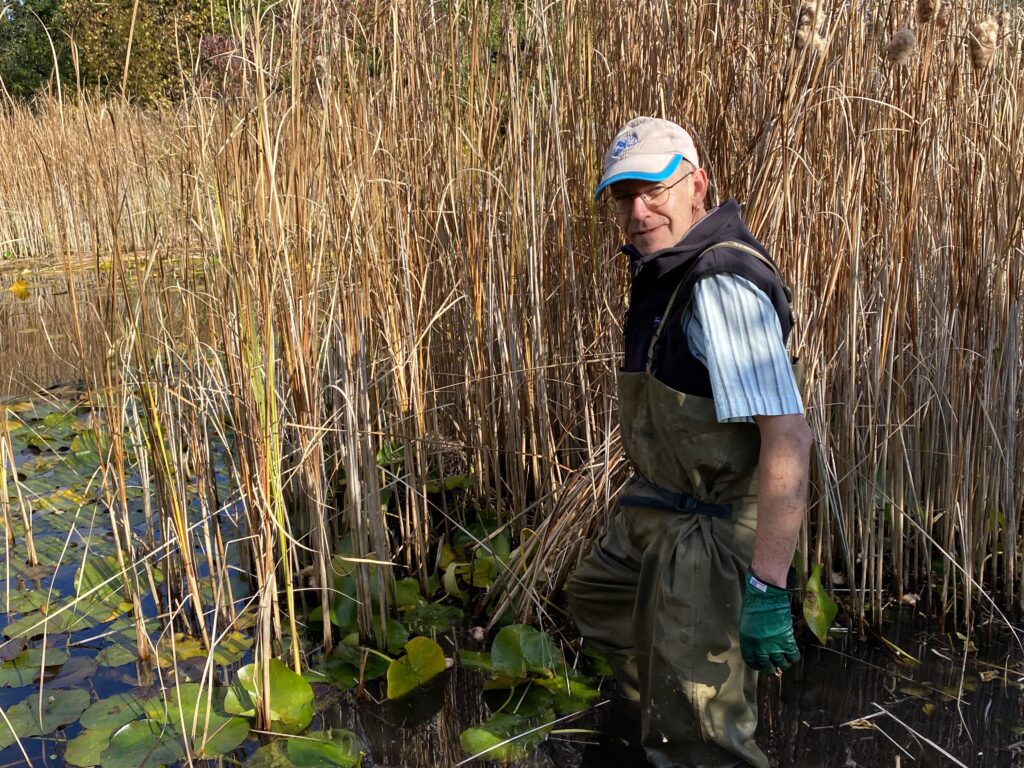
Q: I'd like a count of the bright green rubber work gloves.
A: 1